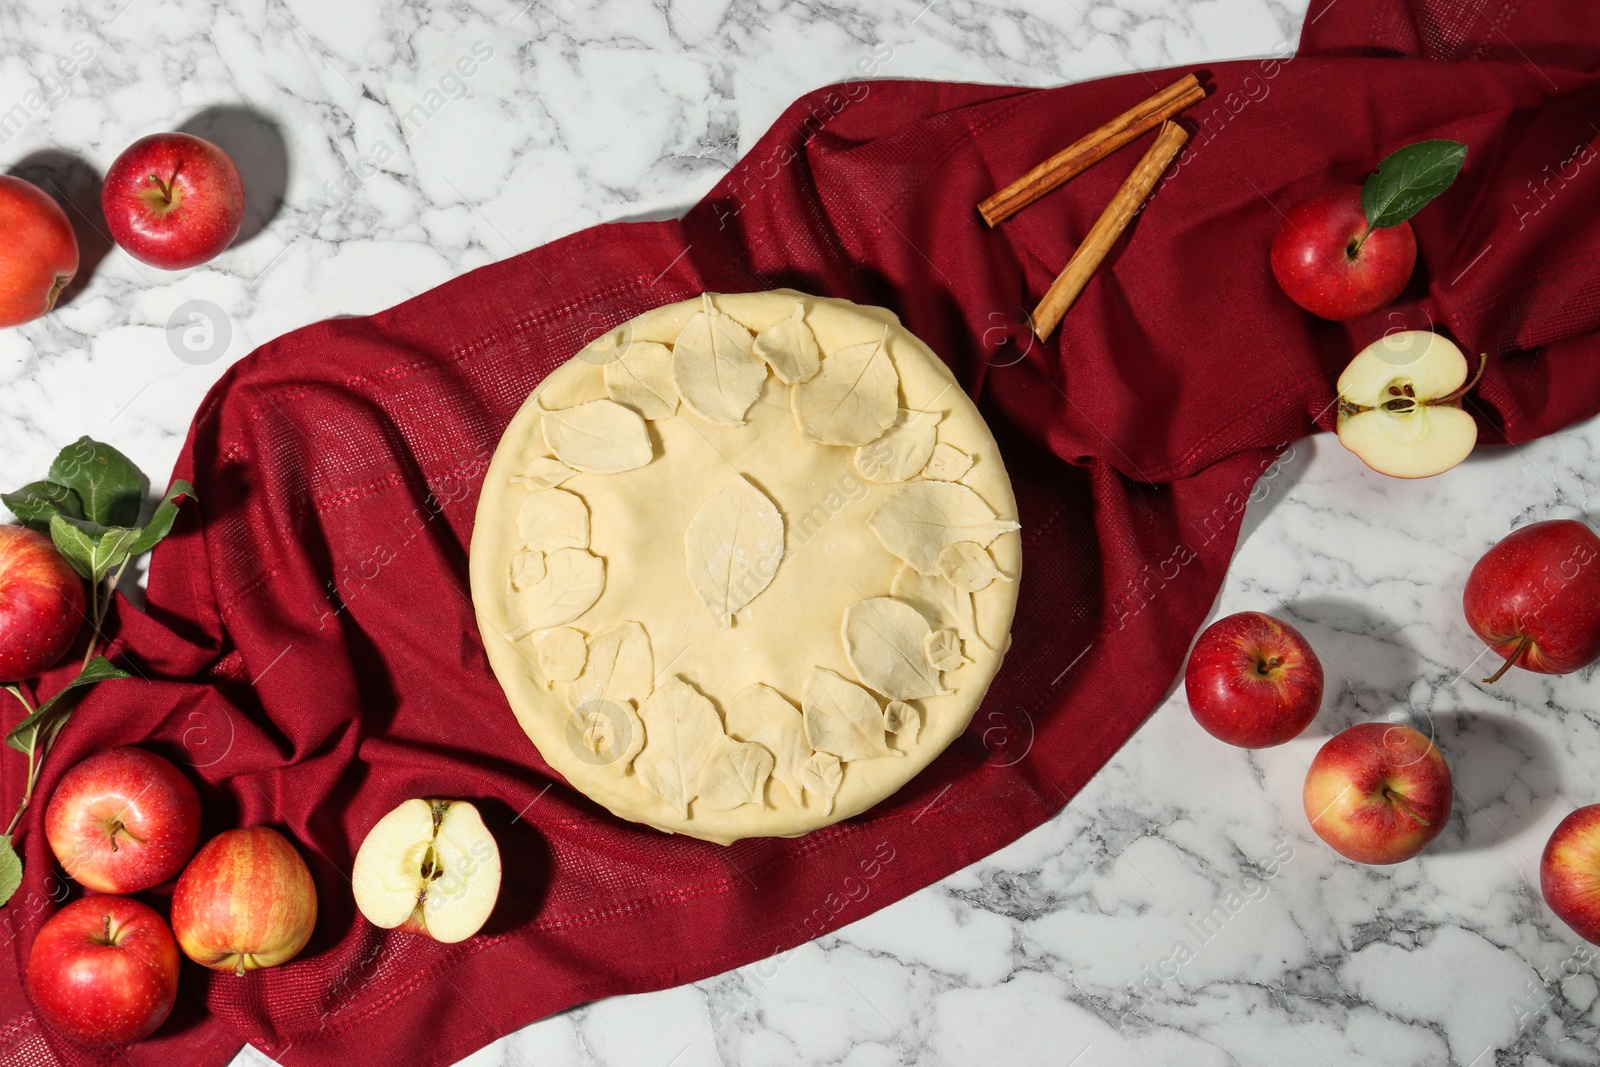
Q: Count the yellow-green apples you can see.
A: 0